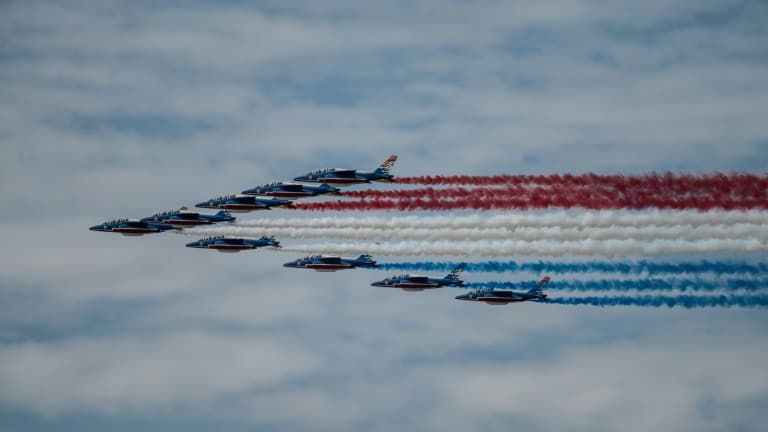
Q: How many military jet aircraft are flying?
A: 9